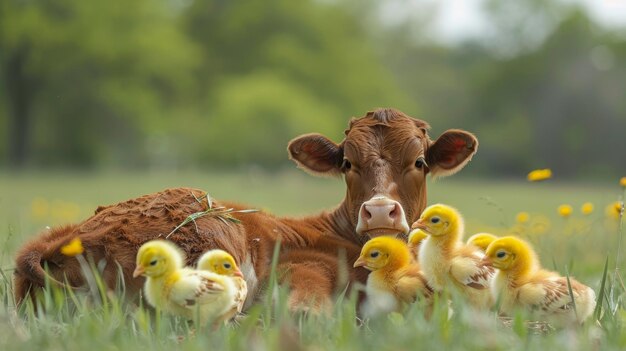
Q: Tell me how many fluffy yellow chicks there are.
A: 7